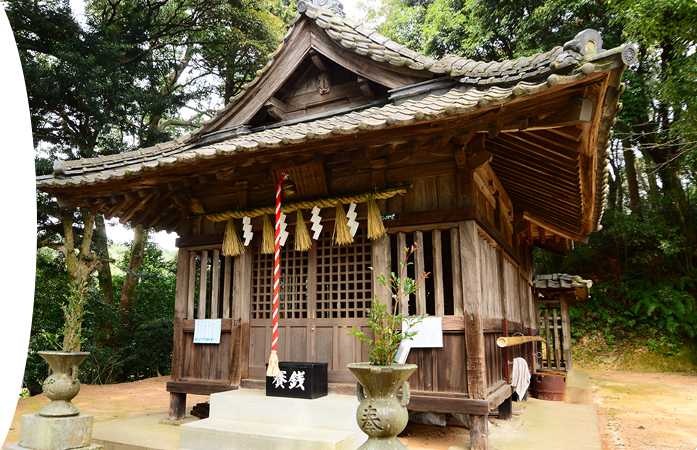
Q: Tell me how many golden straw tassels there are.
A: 5